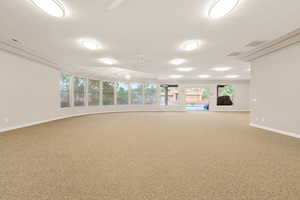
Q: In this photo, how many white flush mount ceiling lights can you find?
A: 11